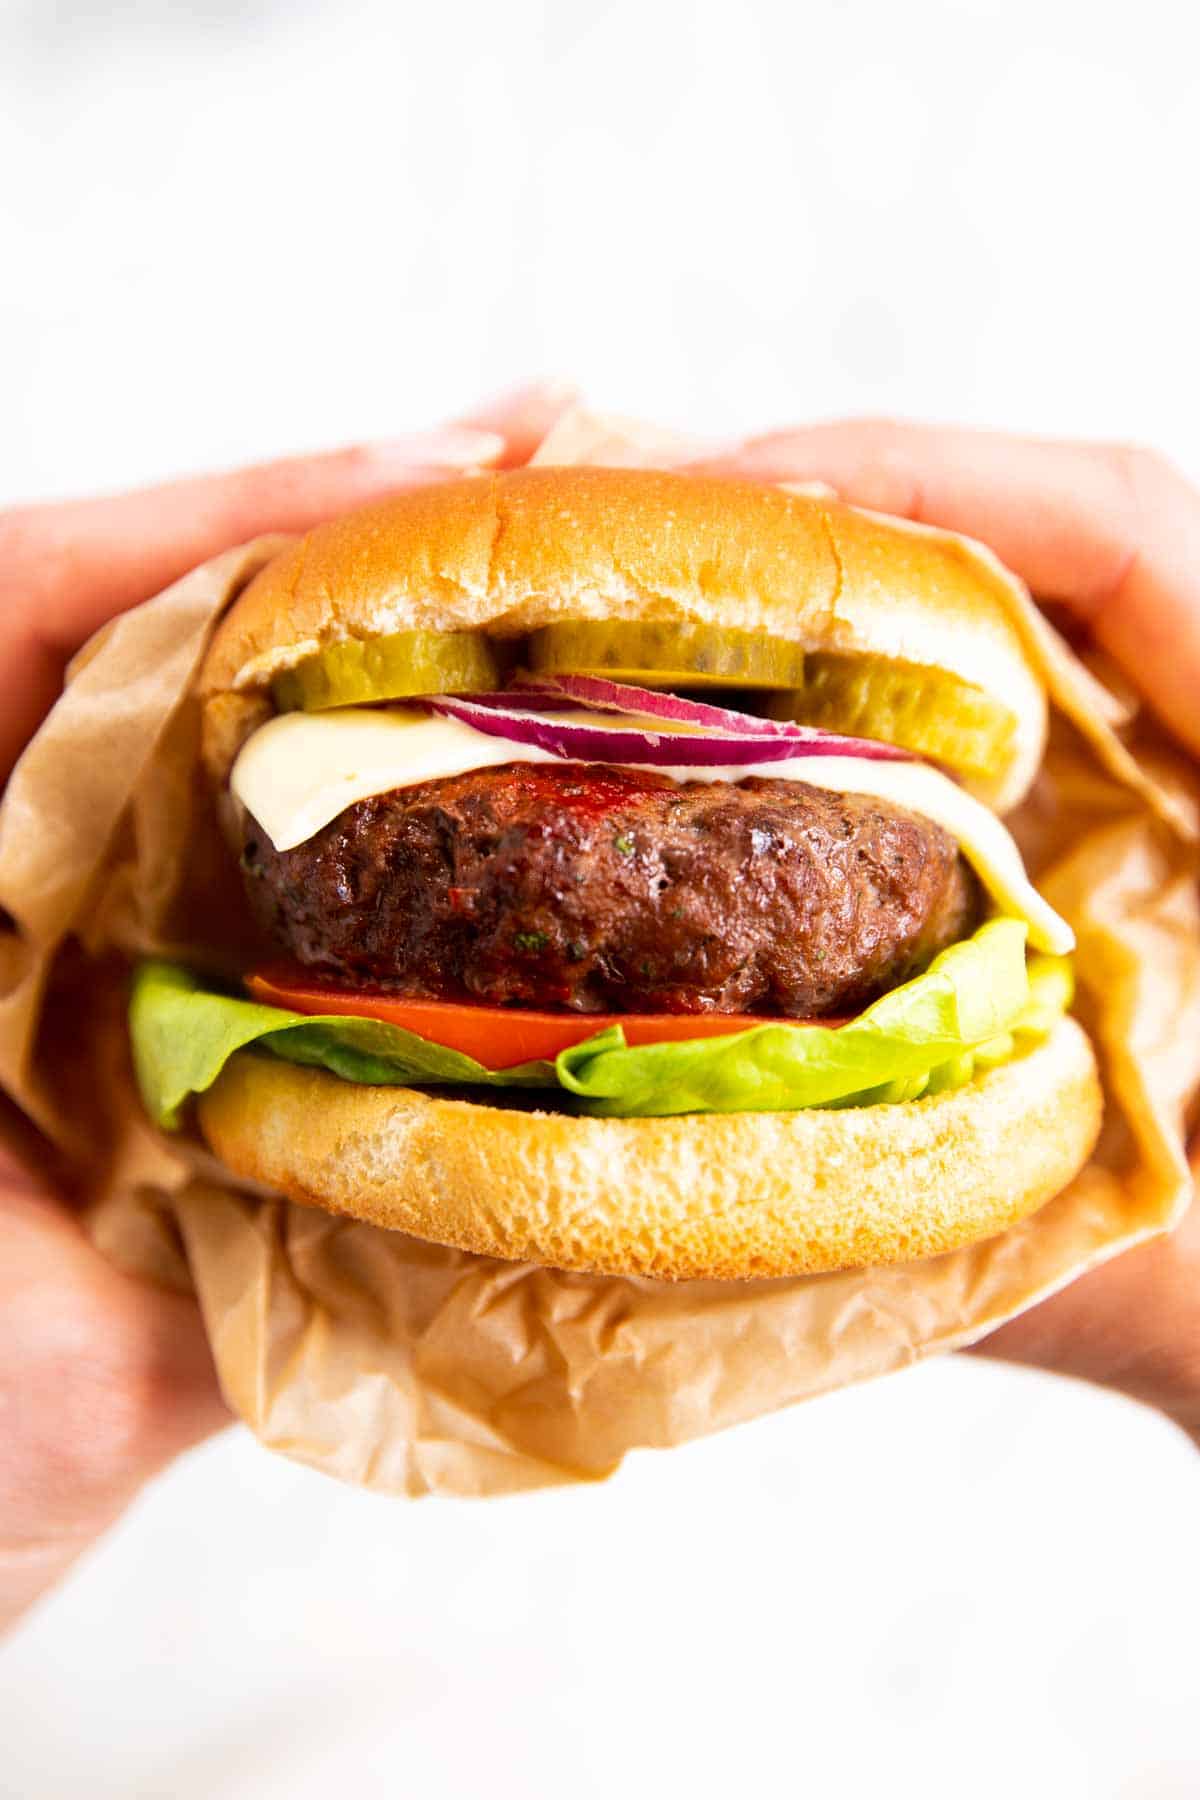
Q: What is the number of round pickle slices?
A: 3